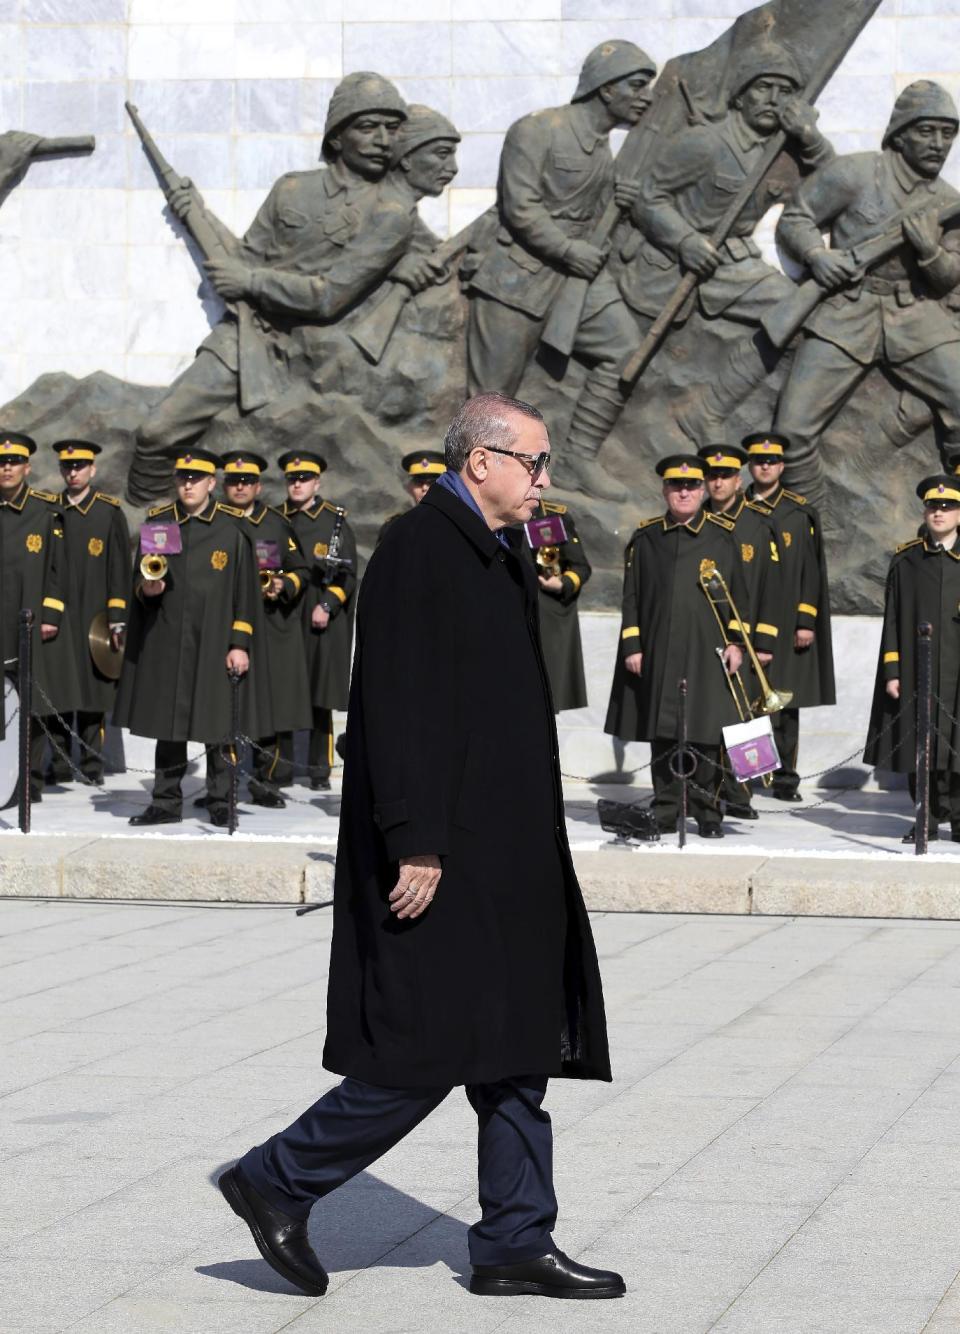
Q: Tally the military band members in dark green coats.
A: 11